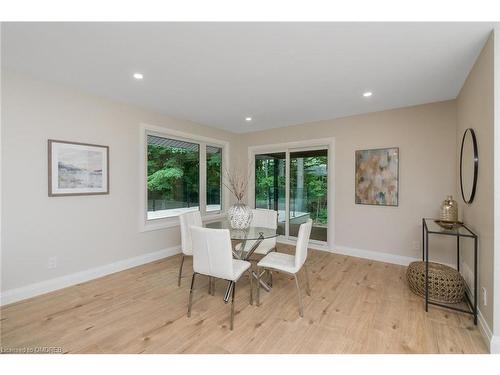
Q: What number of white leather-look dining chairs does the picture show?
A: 4